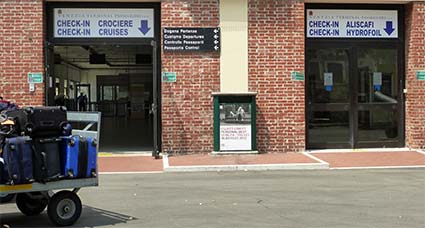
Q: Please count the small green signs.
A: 4